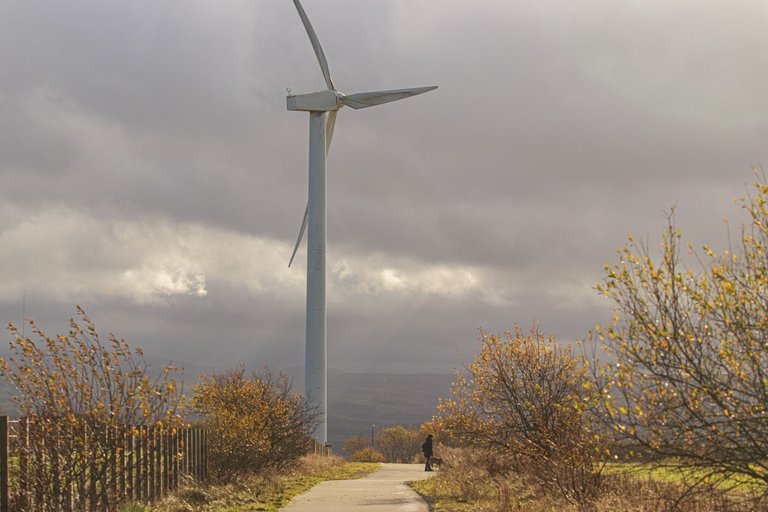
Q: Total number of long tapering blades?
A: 3